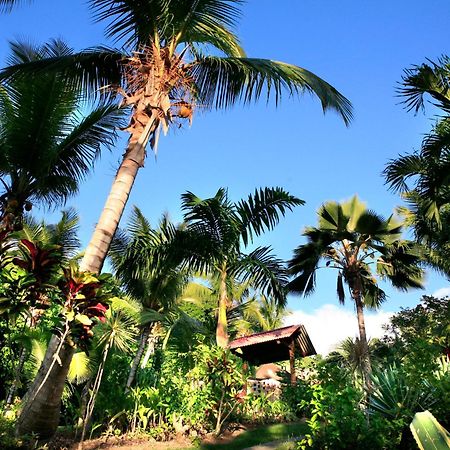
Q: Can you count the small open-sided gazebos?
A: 1